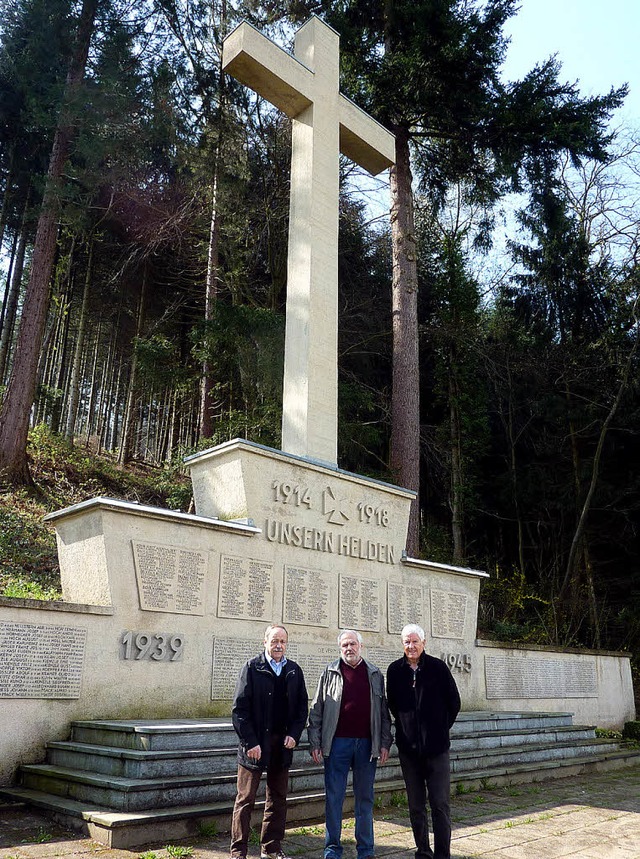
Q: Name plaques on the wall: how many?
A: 9